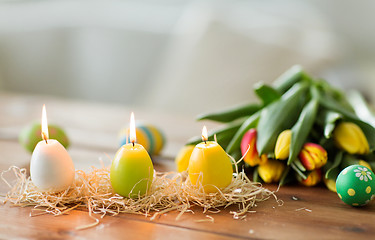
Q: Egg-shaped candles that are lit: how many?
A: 3